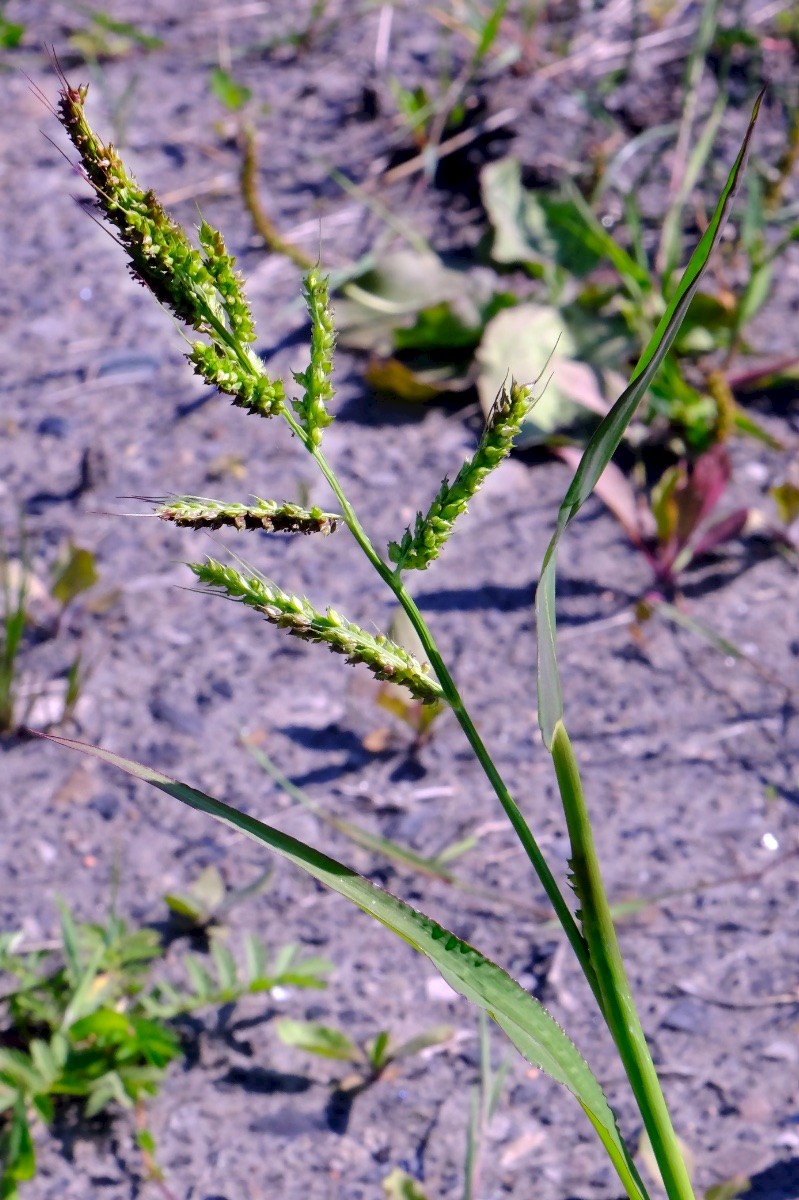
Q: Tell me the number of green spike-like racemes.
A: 7